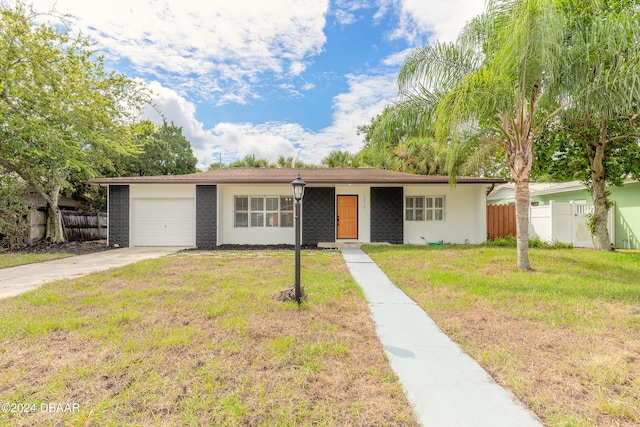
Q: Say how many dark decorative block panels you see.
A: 4